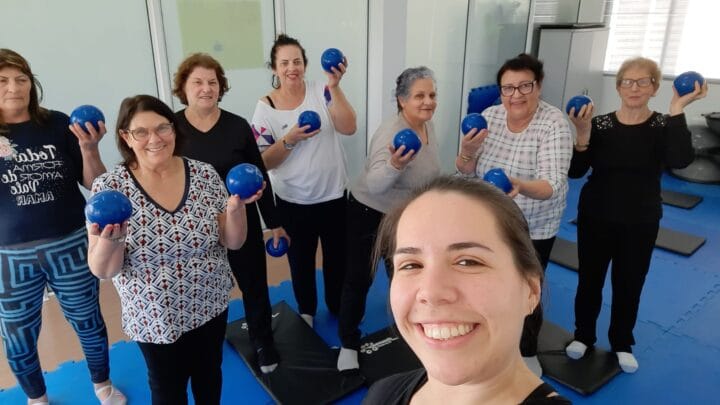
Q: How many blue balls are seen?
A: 11